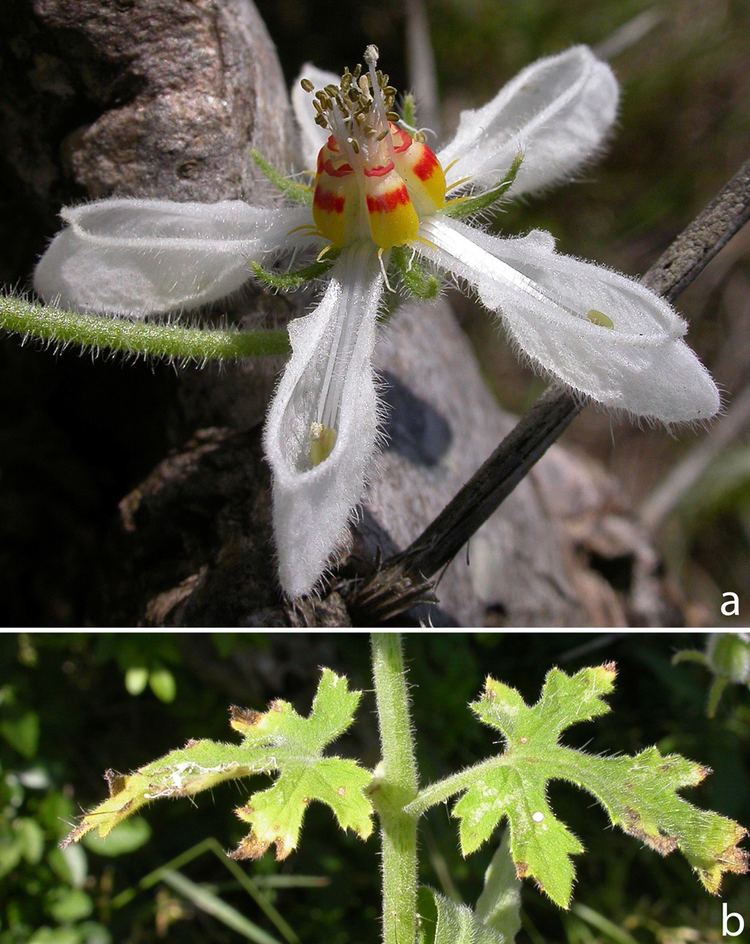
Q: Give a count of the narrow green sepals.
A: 5